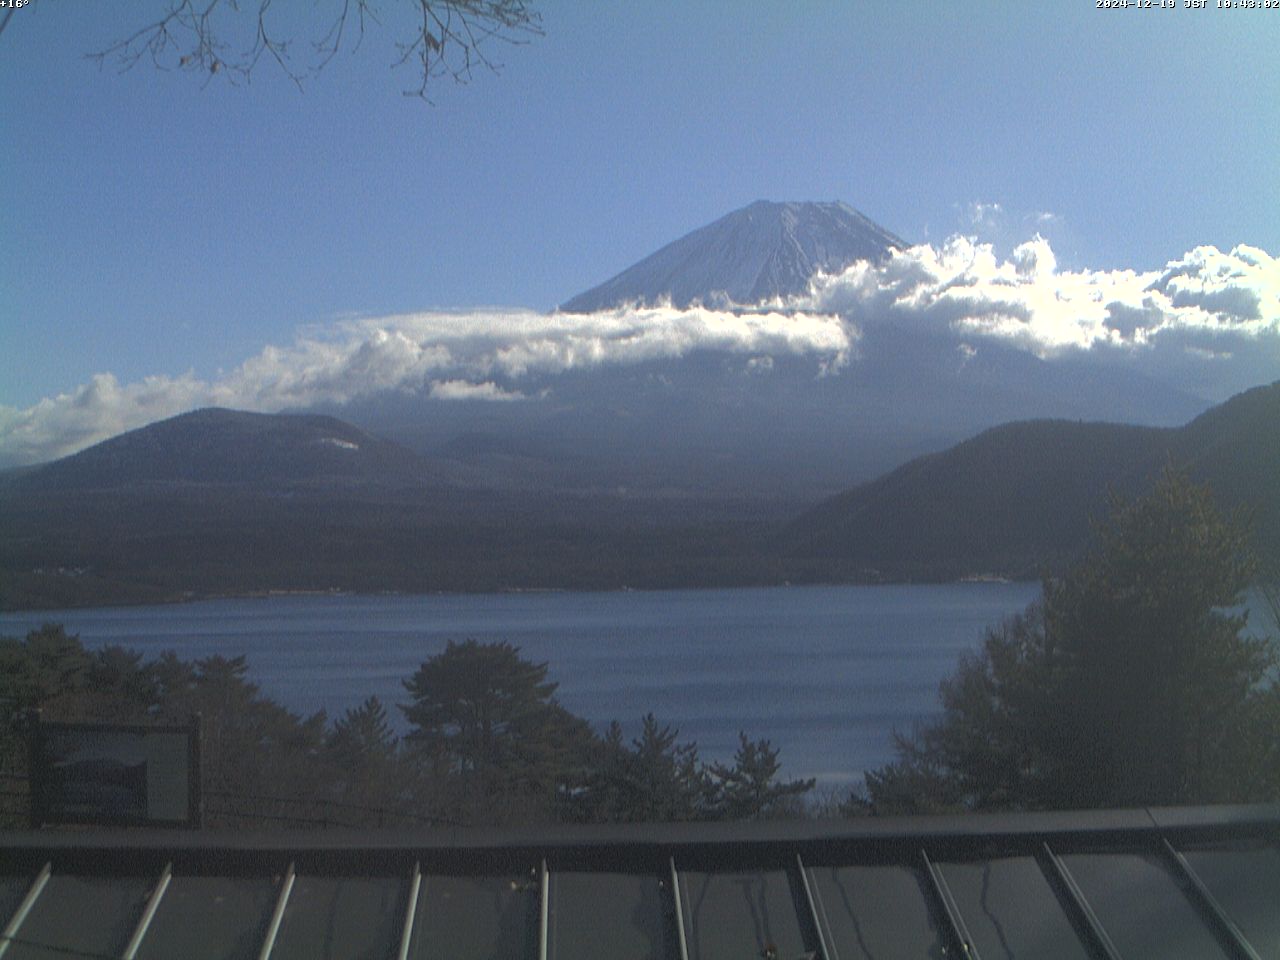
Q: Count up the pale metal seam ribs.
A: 10